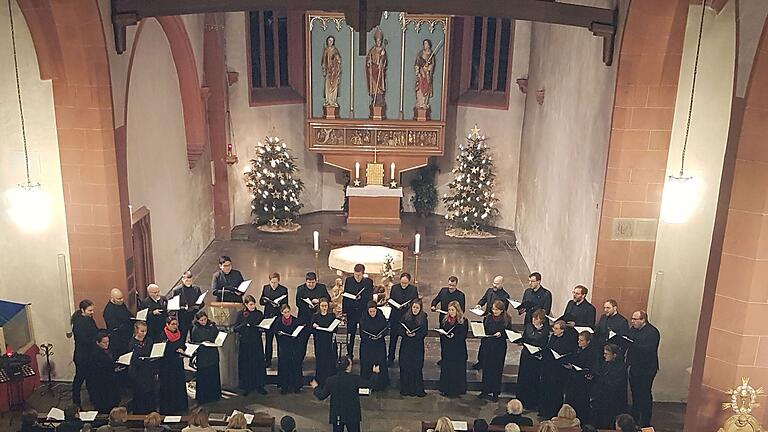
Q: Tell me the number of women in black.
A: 15